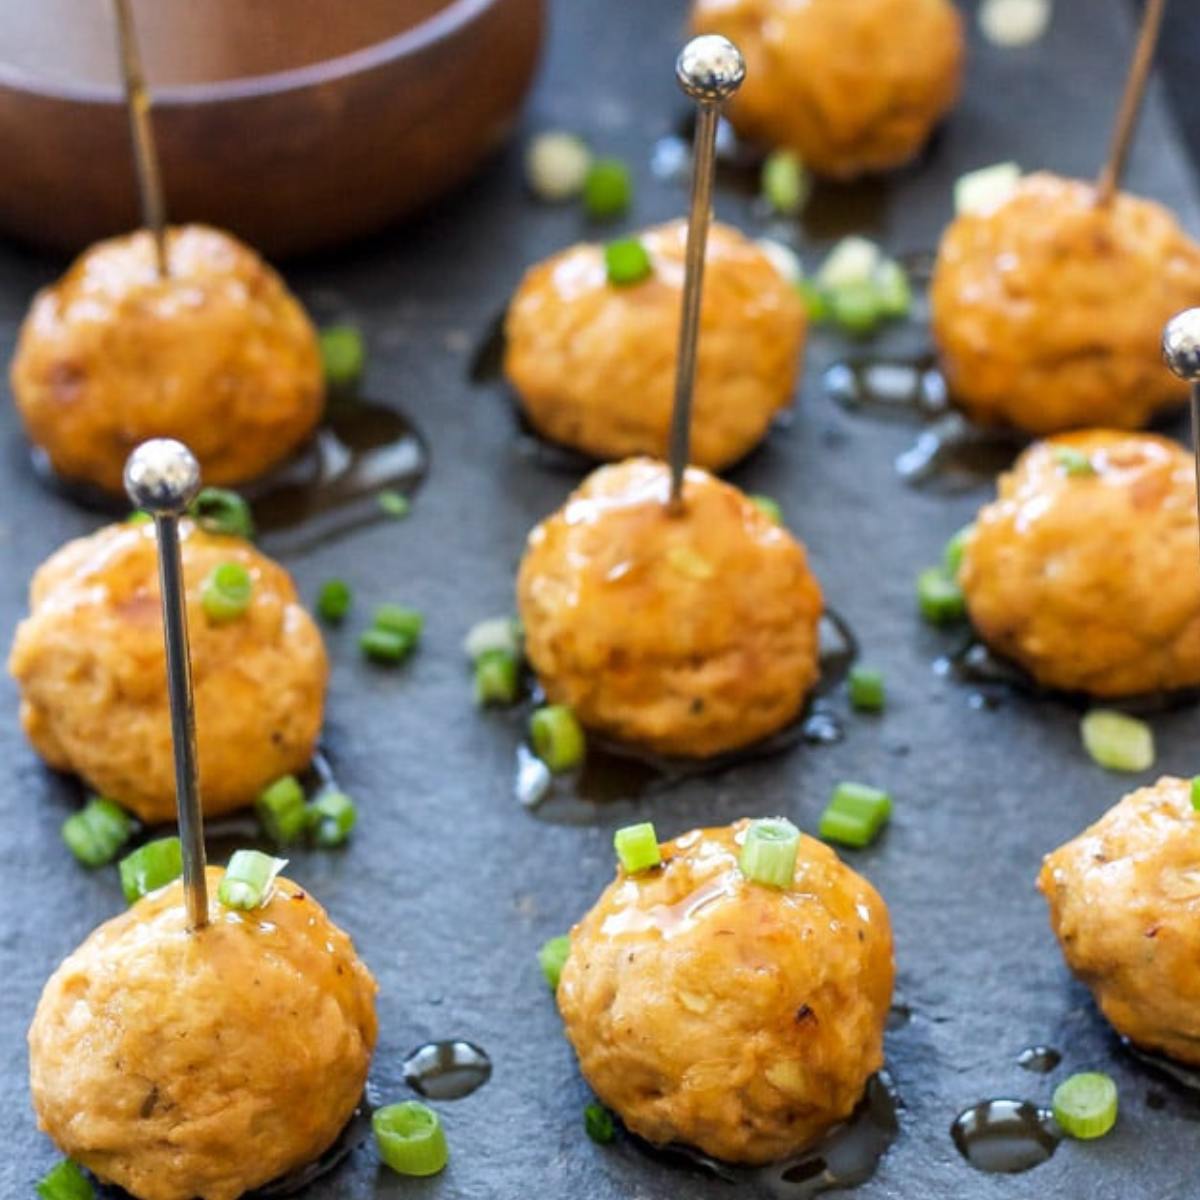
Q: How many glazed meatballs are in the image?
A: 10